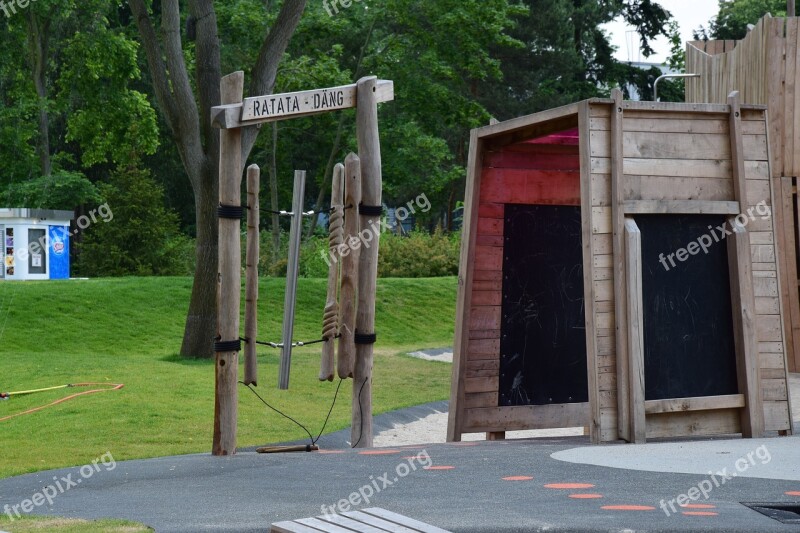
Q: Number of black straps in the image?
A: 4